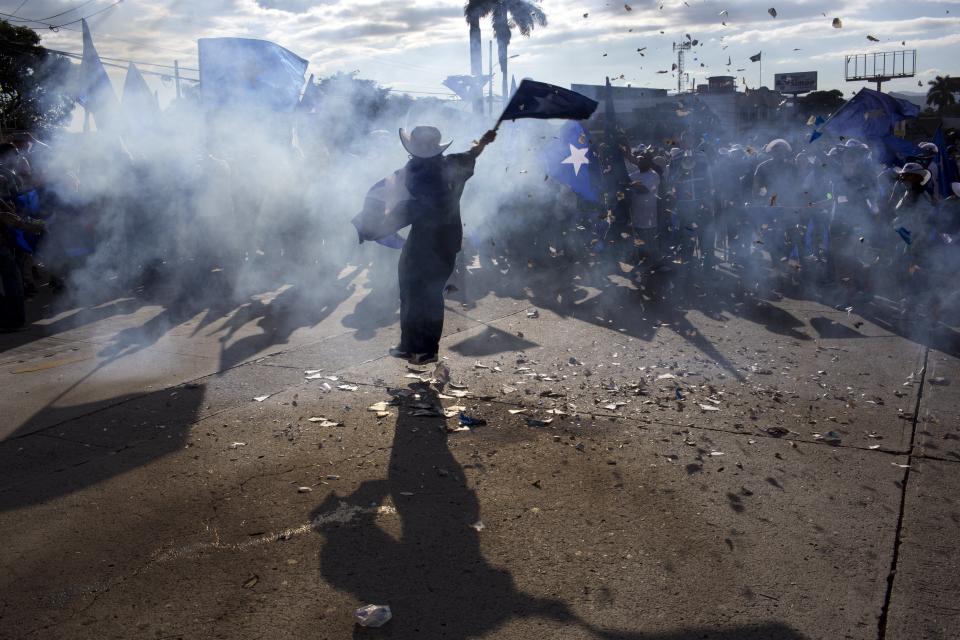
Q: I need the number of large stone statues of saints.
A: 0